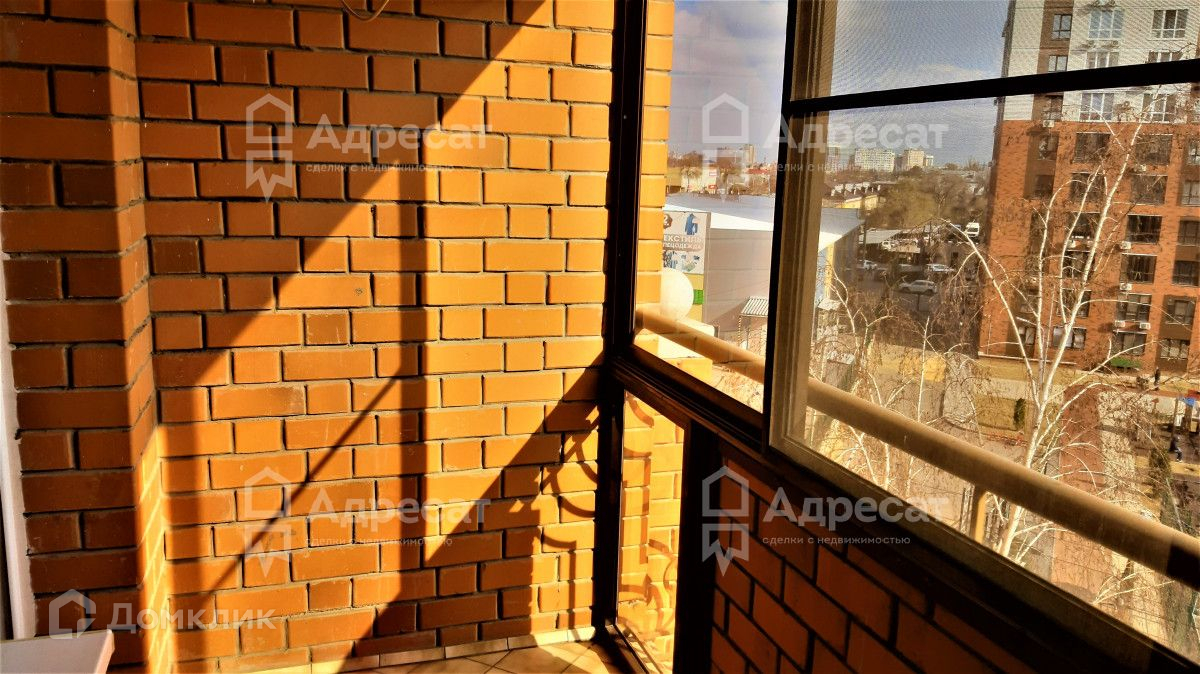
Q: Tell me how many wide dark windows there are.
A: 12